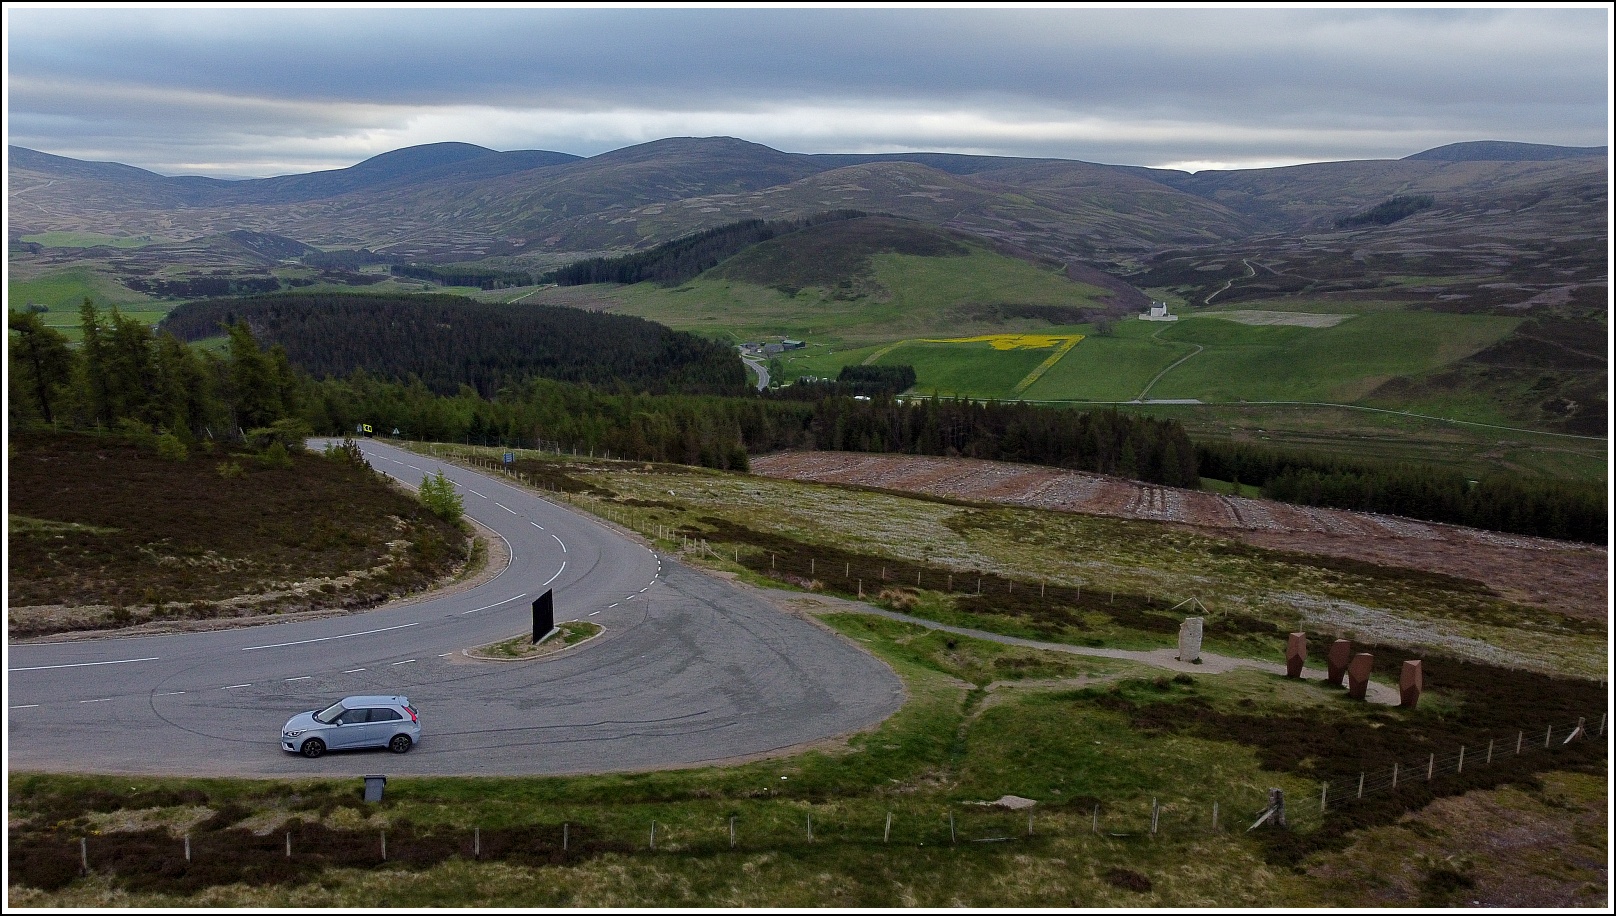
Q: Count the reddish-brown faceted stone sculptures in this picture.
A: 4